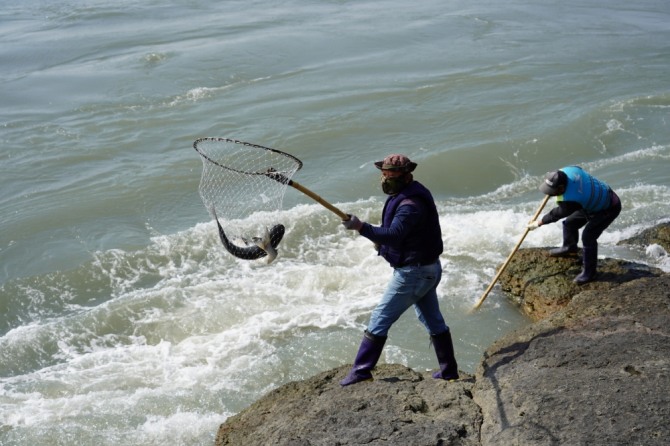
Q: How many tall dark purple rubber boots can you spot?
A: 4